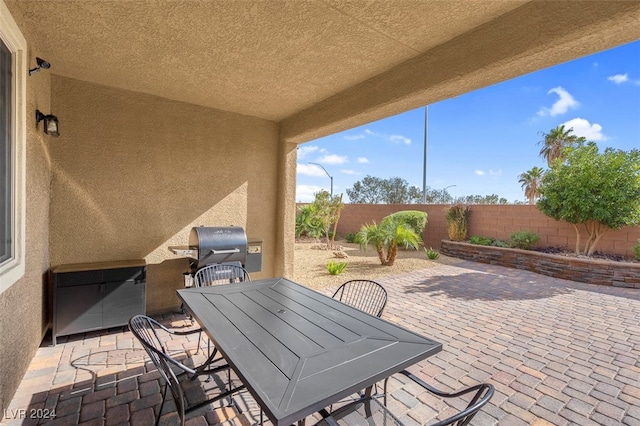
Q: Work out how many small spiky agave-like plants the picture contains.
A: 2